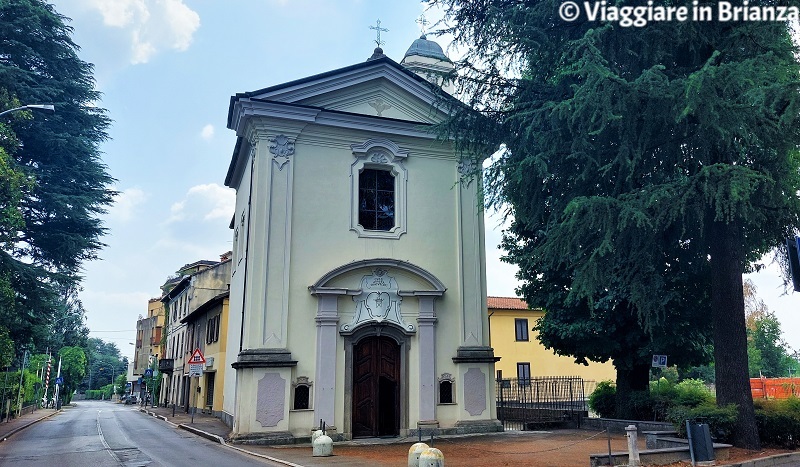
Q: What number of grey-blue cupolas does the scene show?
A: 1